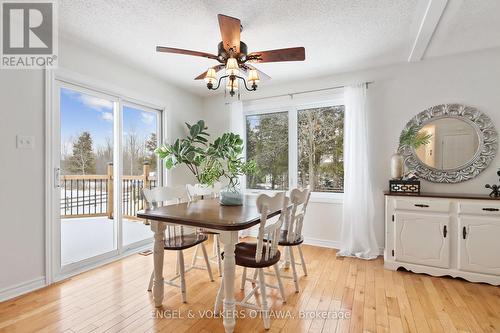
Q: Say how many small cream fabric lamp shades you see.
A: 4